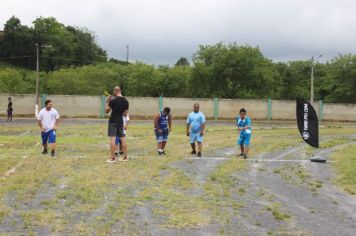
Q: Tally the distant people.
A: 1